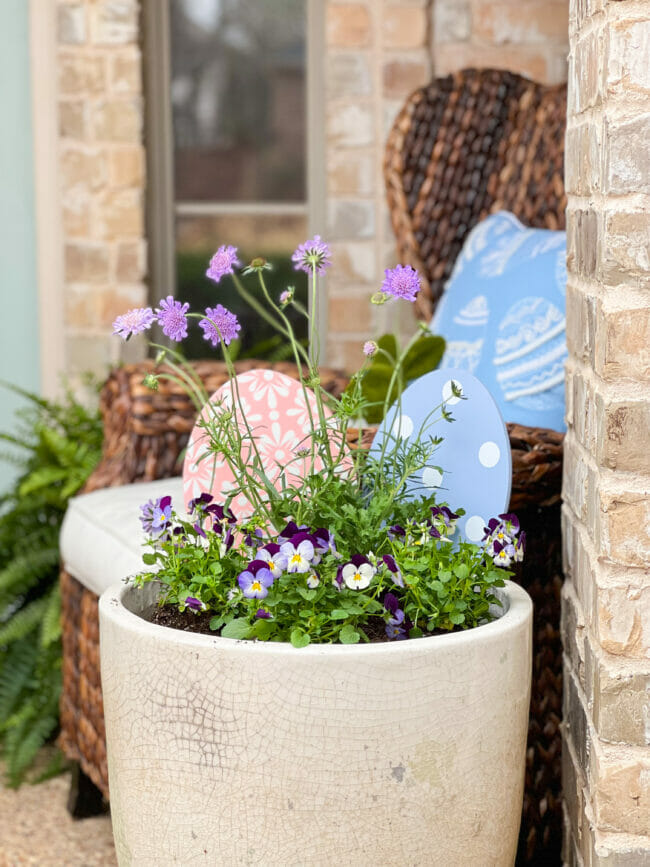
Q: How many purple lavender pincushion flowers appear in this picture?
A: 6